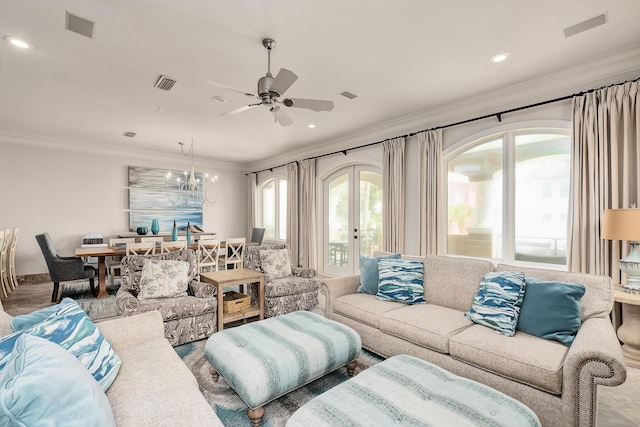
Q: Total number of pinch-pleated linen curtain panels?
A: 6